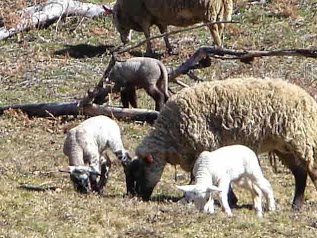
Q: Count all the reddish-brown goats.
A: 0